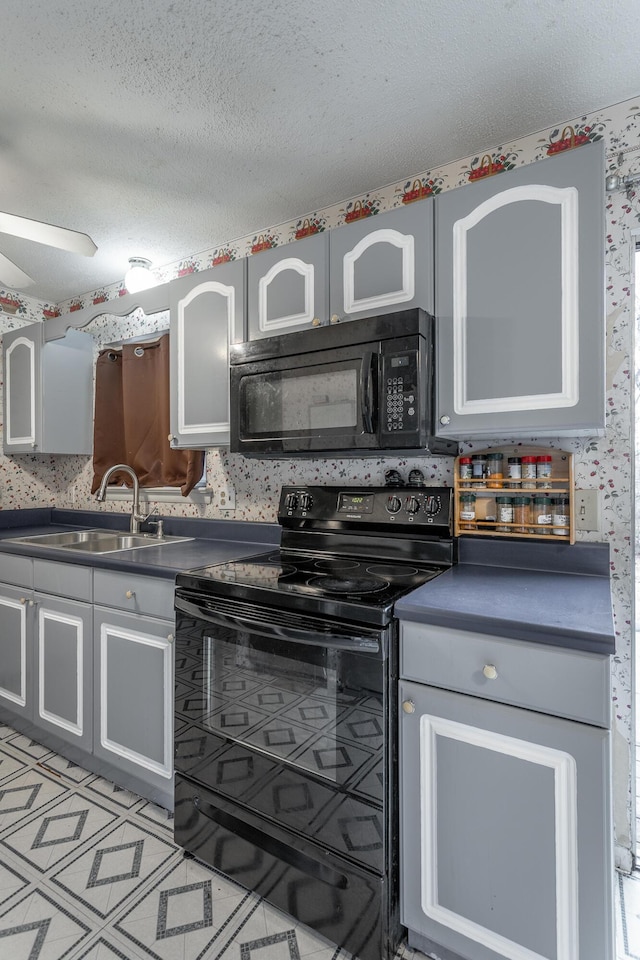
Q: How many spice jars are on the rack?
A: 11